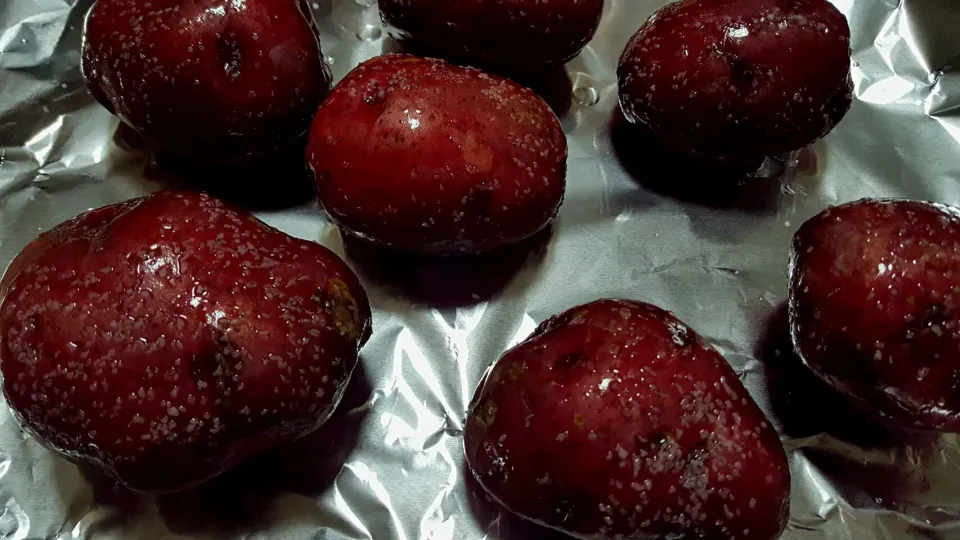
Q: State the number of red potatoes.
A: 7